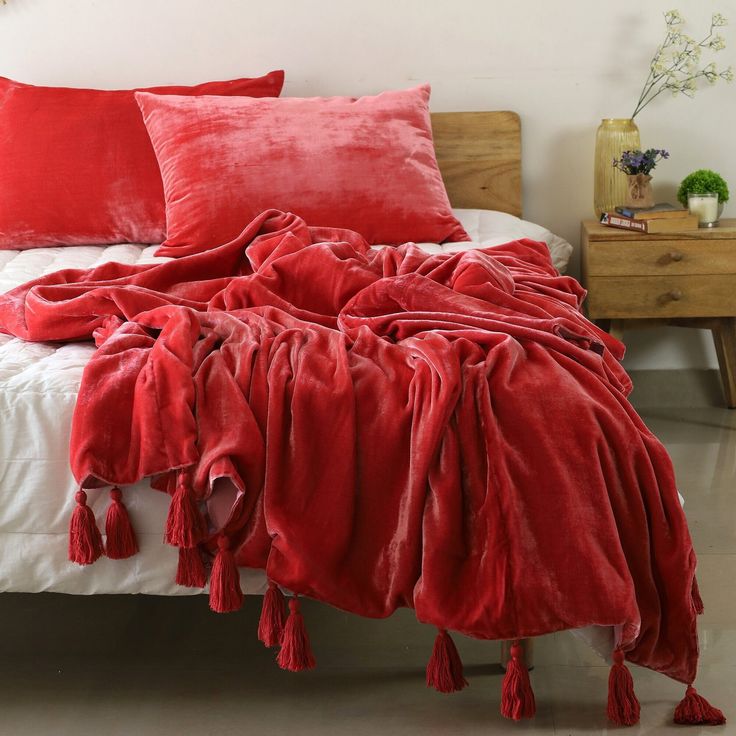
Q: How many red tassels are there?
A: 12